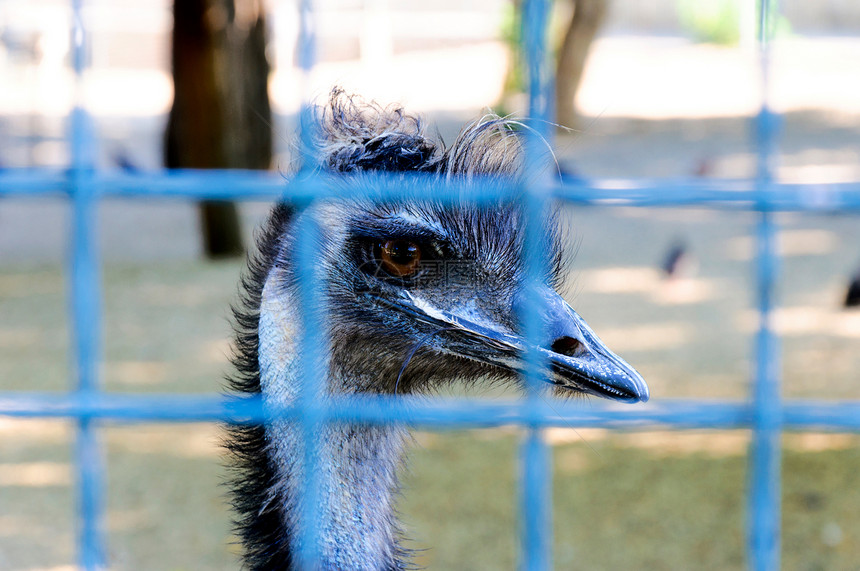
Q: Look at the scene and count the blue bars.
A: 6